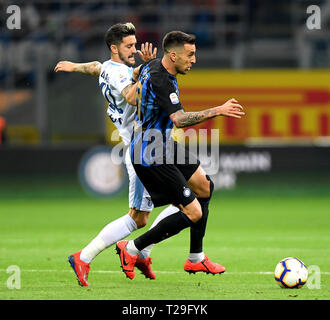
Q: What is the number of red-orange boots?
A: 4